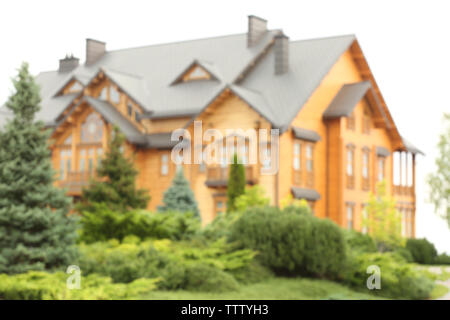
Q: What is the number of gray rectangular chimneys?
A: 4